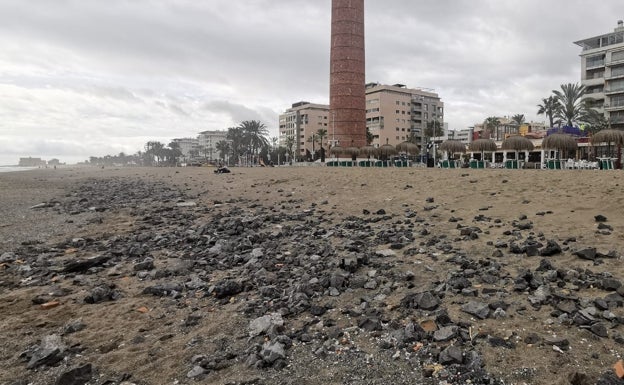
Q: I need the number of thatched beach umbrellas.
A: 10